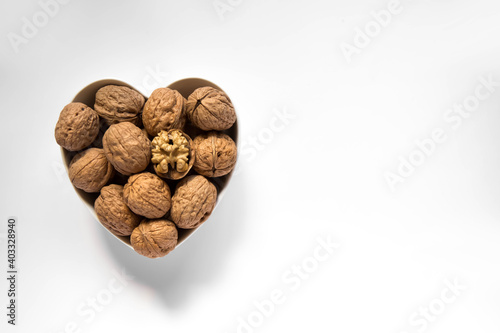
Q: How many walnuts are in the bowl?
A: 12